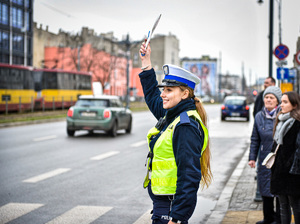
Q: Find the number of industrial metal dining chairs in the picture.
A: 0